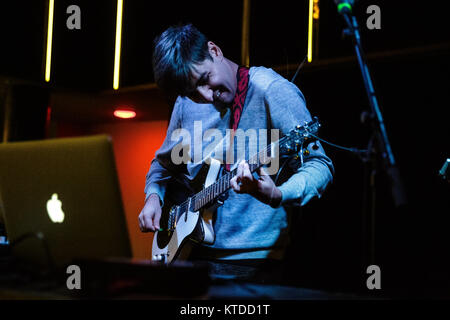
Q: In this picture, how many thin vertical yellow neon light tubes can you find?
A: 3